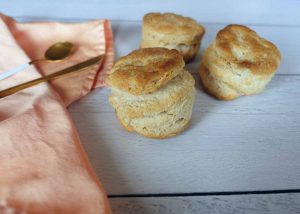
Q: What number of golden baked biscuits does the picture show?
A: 3